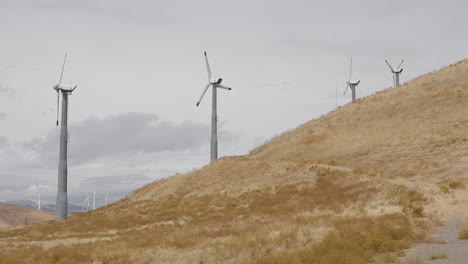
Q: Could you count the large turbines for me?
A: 4